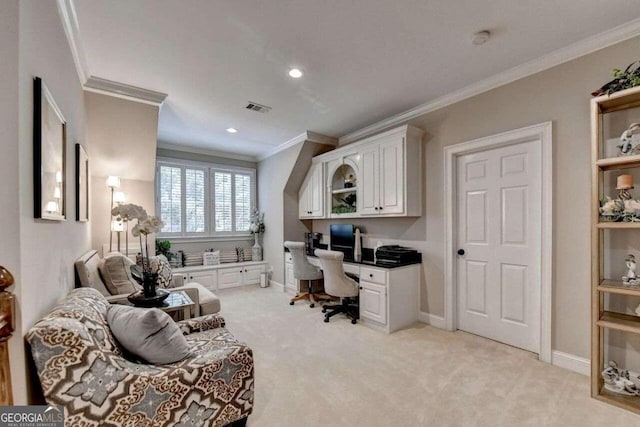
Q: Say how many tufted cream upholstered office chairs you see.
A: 2